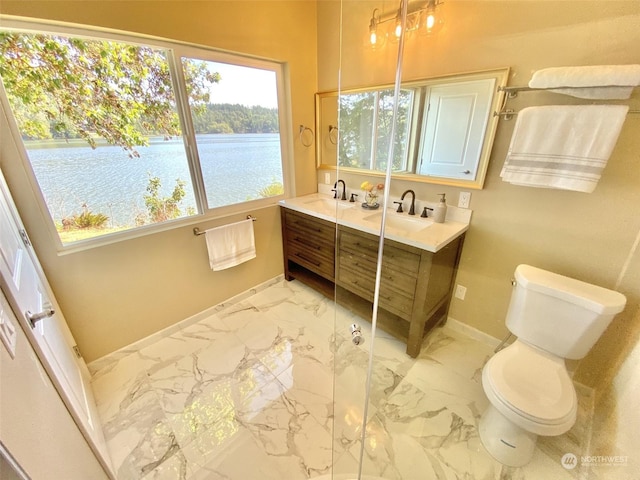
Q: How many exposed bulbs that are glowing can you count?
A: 3